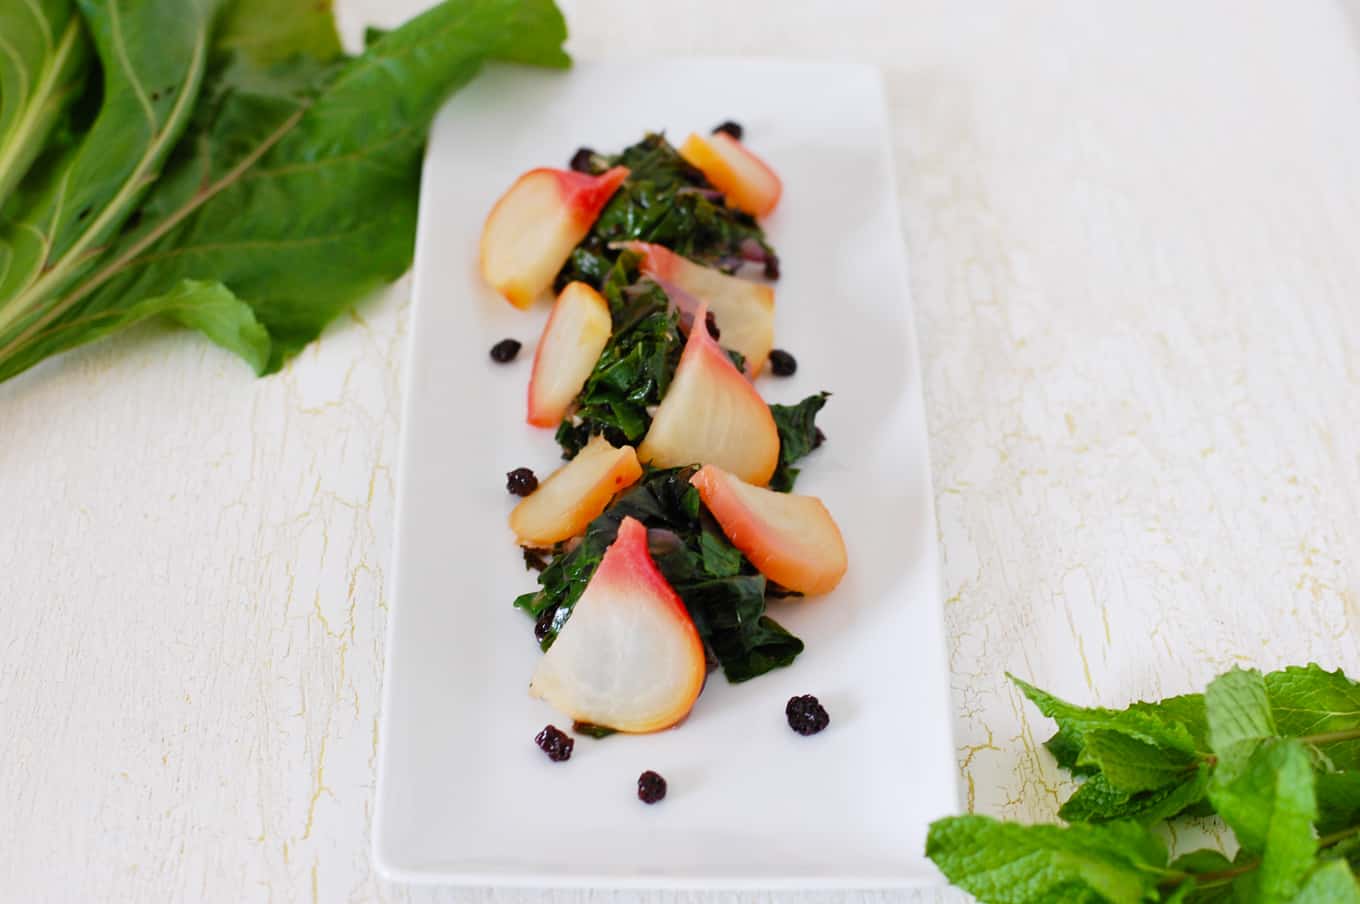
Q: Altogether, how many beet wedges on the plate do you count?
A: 8